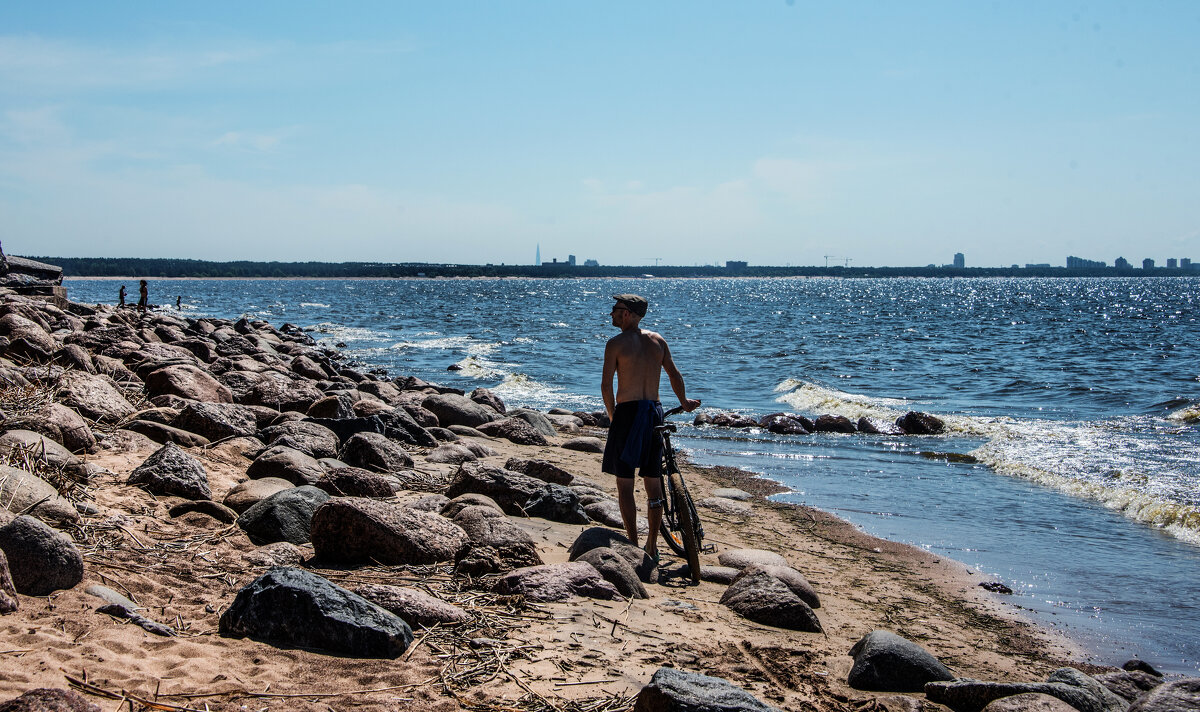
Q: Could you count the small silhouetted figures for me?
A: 3